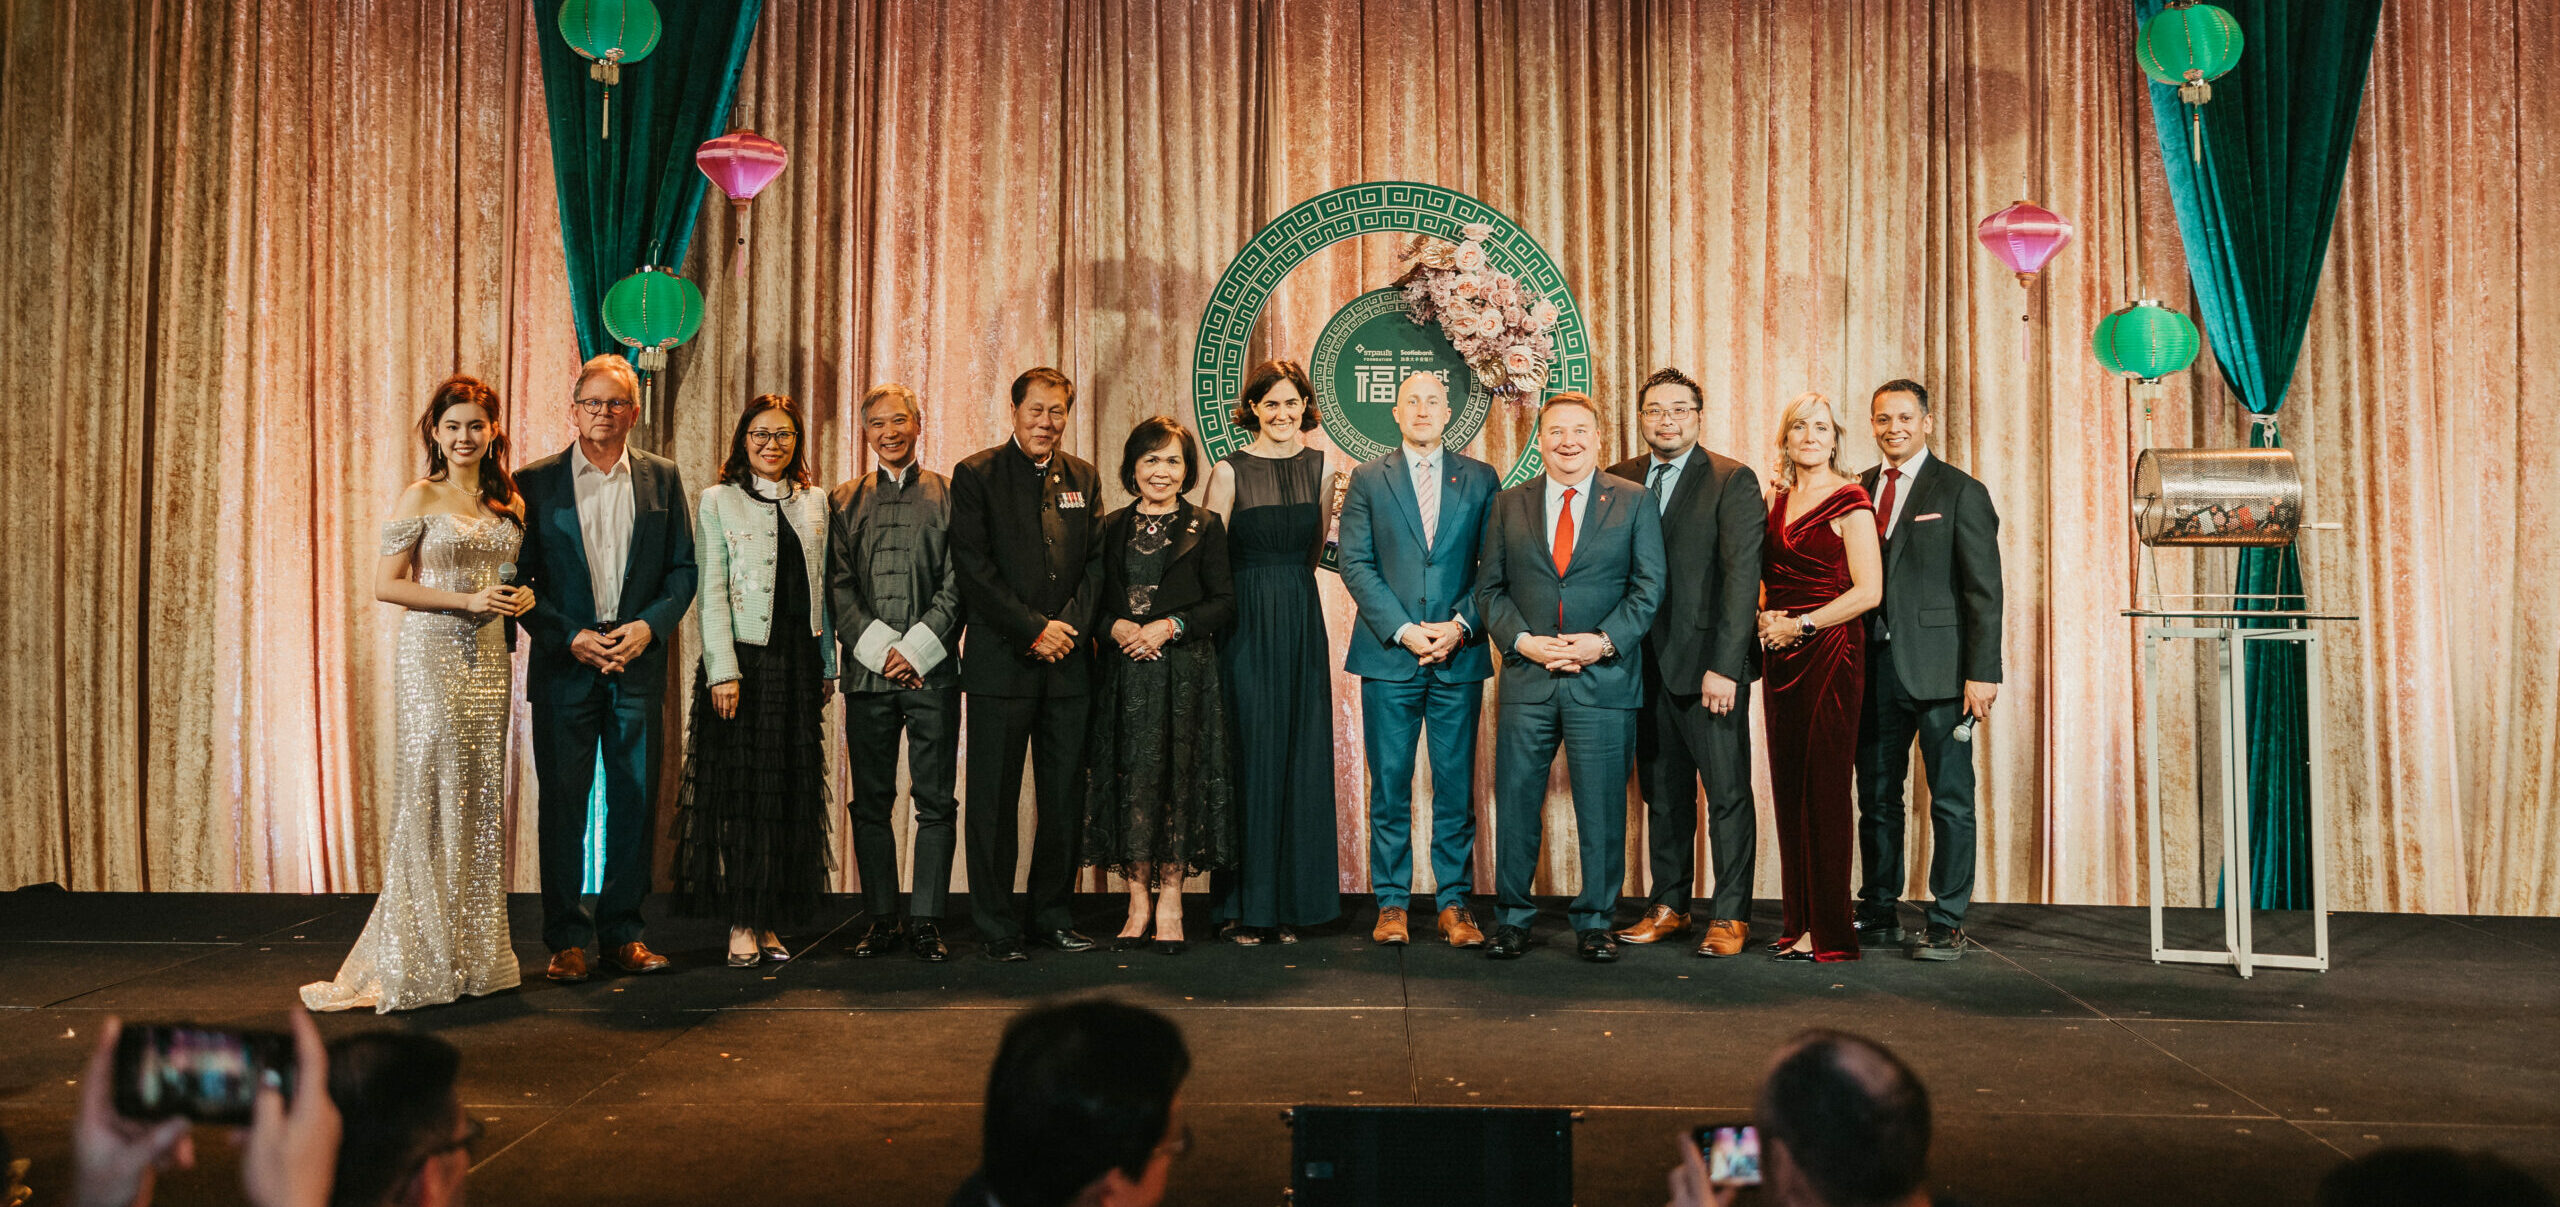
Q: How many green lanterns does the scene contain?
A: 4